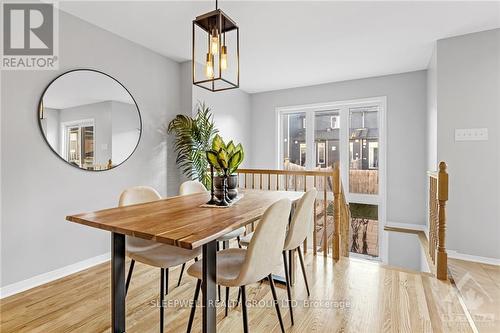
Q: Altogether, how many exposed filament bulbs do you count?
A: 3